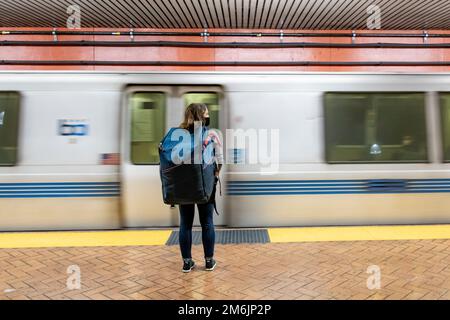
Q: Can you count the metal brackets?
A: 6